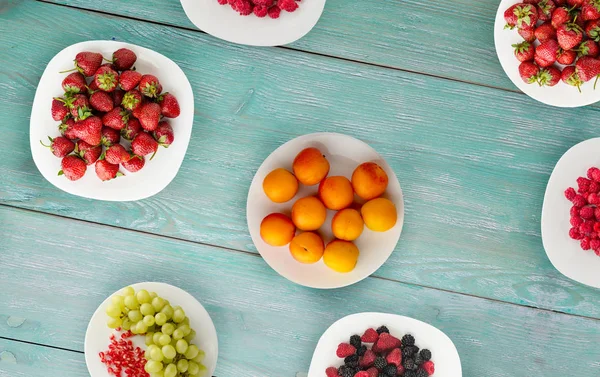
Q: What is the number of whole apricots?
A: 10